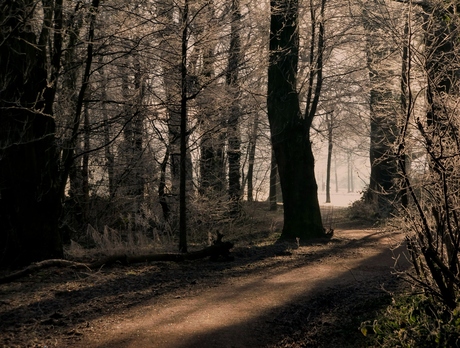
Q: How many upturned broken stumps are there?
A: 1